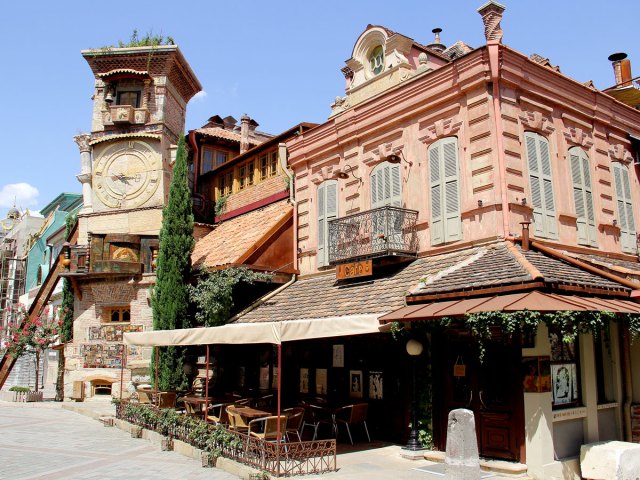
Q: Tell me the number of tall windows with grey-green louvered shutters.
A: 6